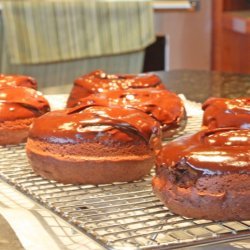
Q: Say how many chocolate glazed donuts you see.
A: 7